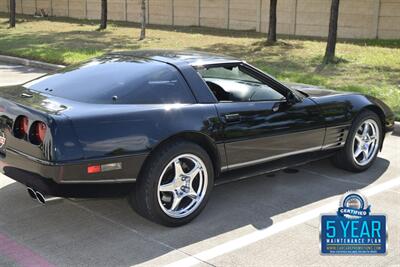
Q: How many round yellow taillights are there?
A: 0